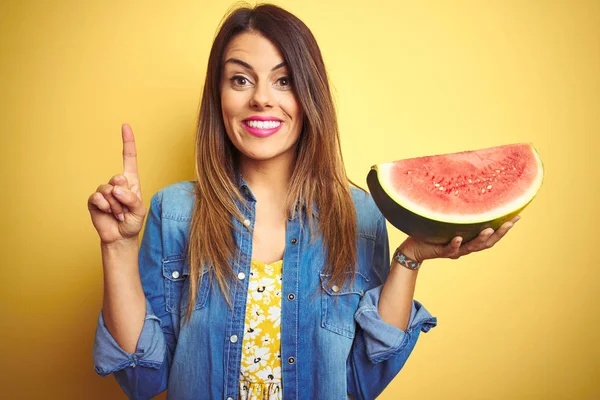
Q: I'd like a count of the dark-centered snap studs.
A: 3